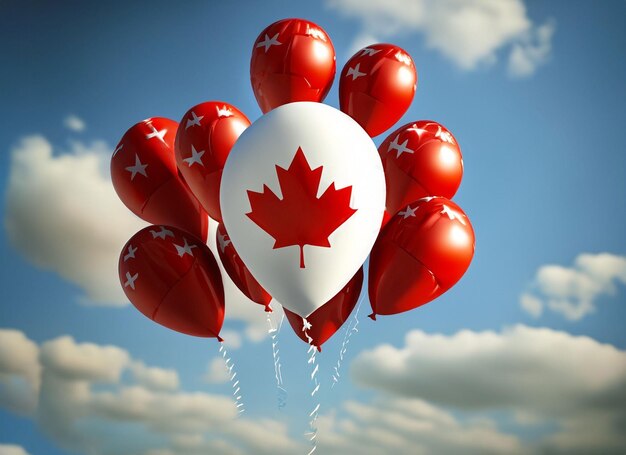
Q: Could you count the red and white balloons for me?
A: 10